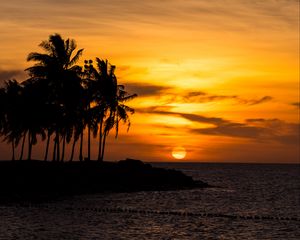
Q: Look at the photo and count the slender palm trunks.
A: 12